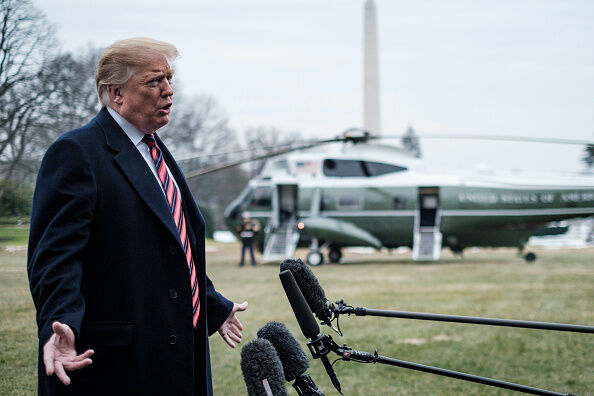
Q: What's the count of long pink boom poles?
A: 0